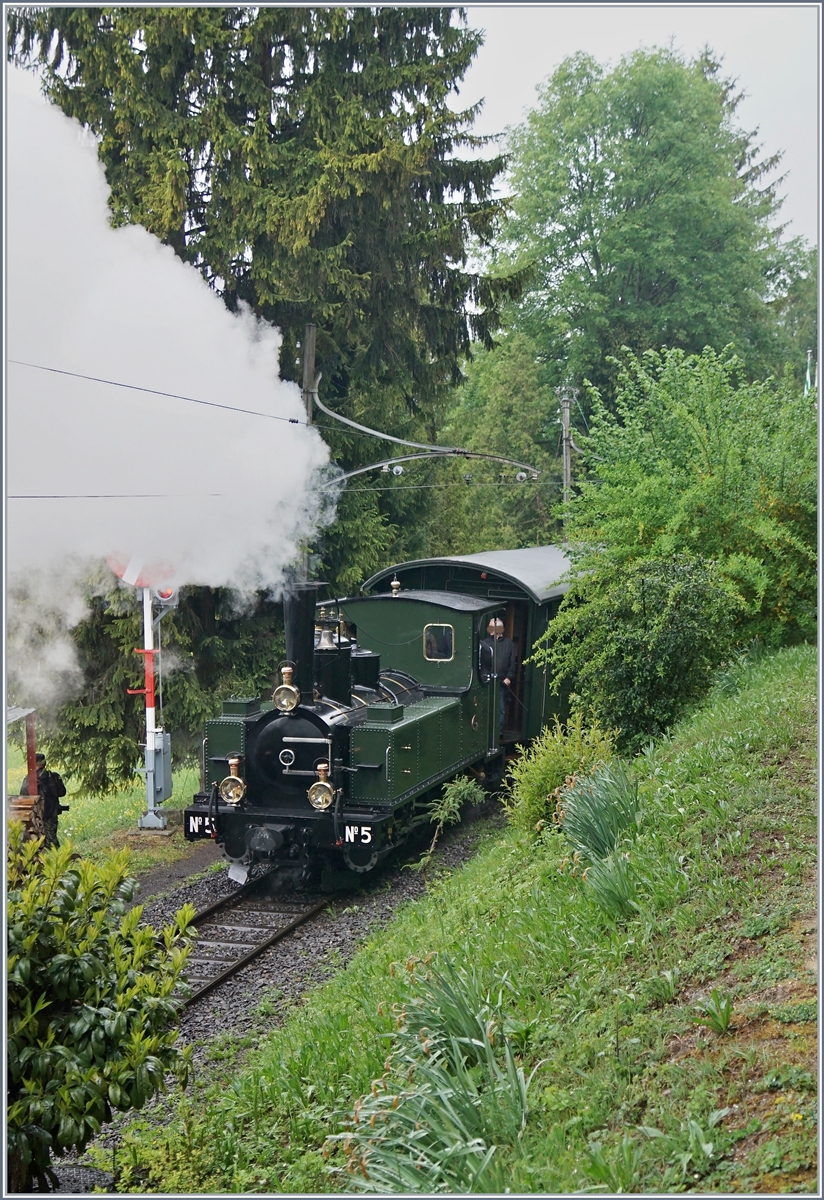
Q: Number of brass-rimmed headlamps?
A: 3